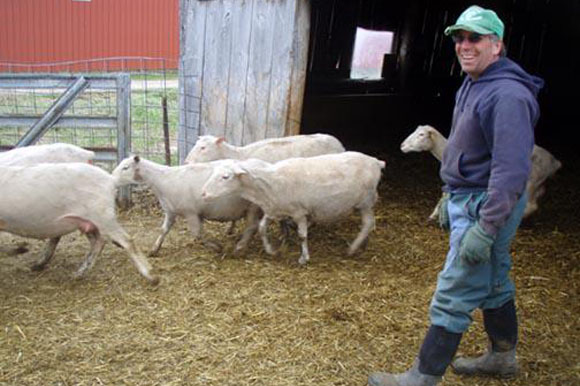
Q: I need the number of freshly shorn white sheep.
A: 6